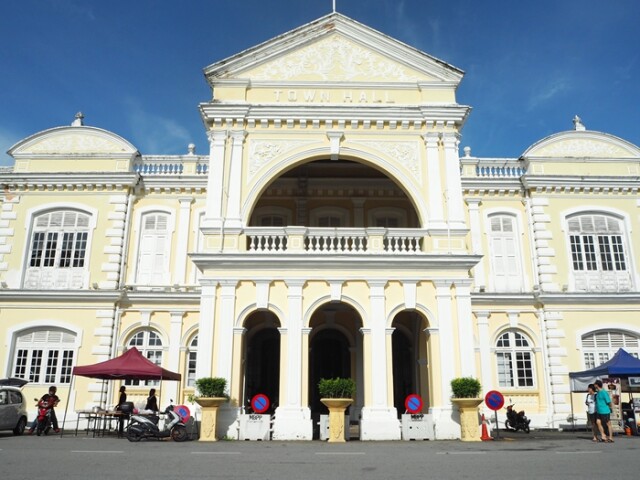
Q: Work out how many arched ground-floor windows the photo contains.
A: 5